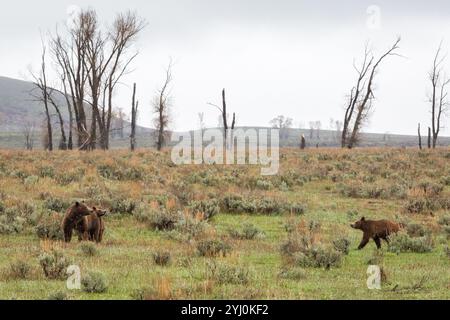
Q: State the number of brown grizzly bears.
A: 3